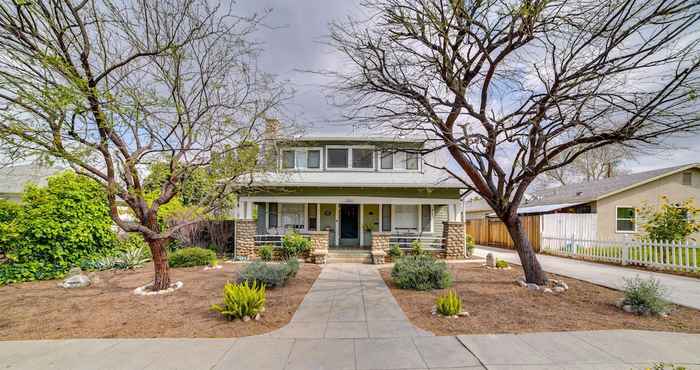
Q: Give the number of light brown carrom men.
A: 0